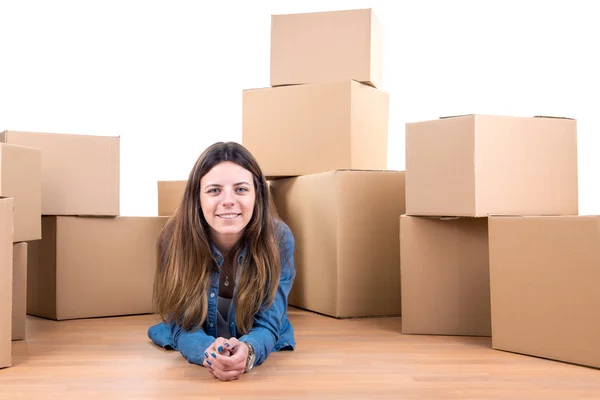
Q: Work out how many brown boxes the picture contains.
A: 12